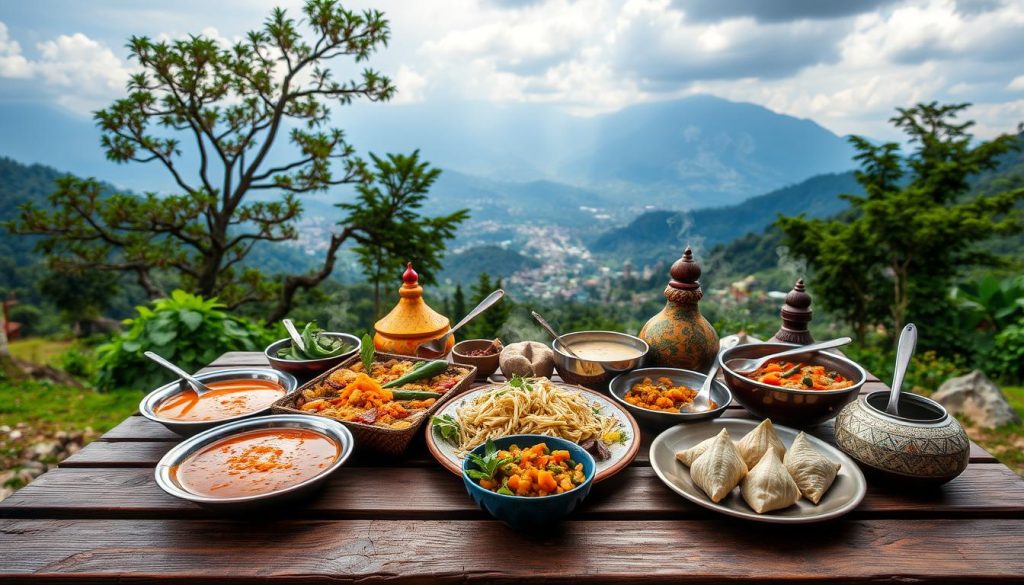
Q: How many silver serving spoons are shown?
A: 7